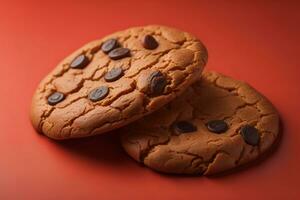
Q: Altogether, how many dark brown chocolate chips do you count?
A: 11